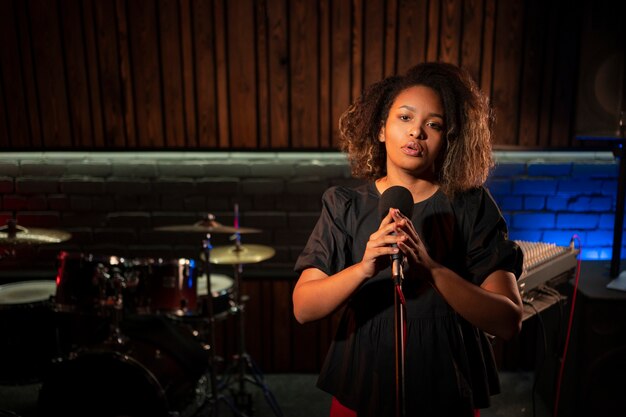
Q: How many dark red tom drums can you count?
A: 2